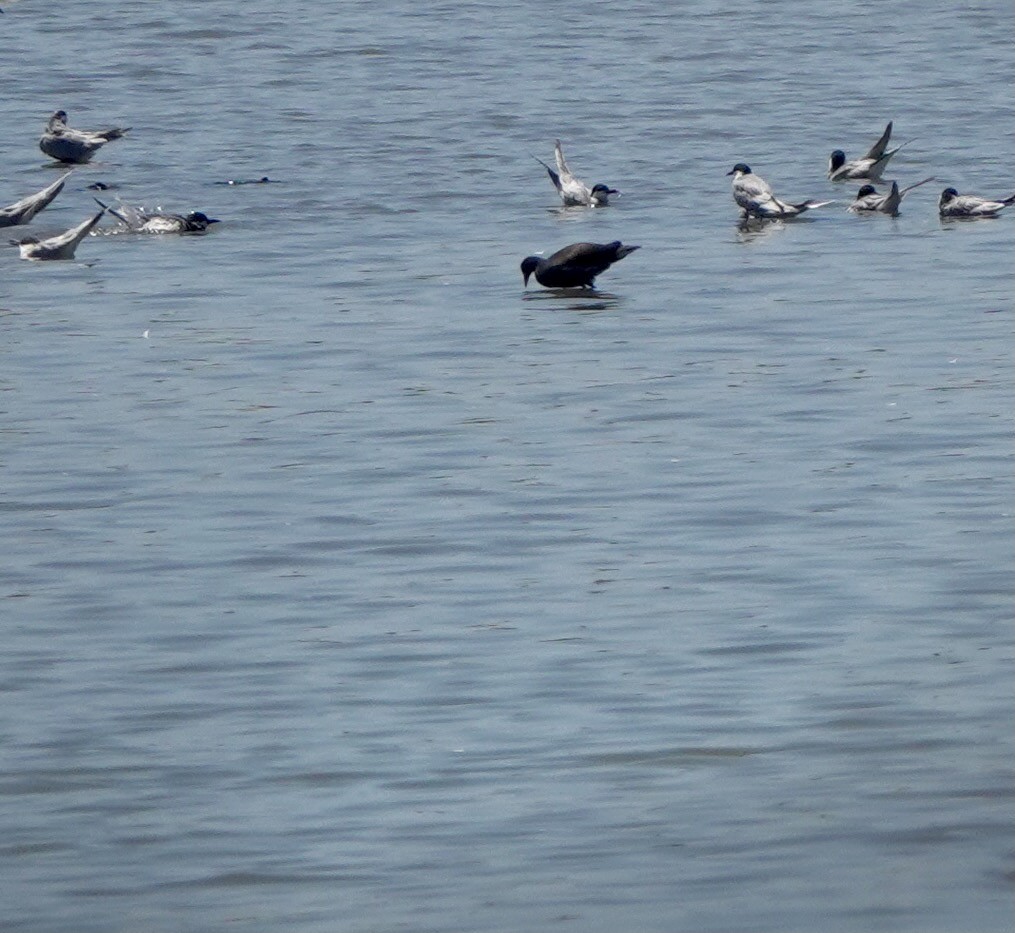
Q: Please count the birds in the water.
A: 10